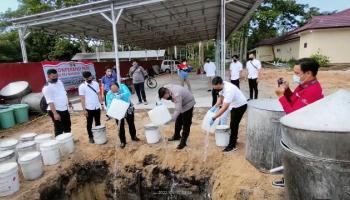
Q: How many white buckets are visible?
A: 12